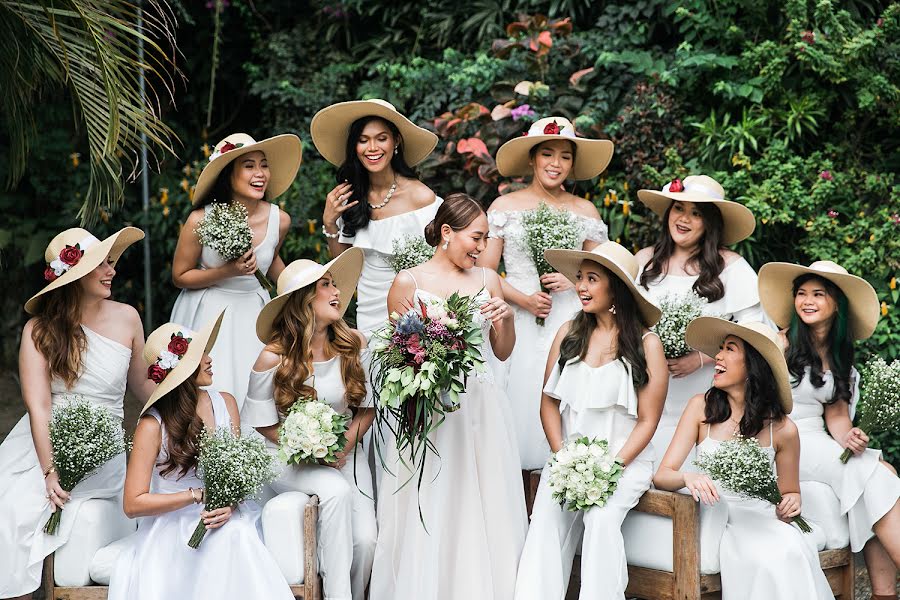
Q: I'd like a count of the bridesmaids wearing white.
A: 10